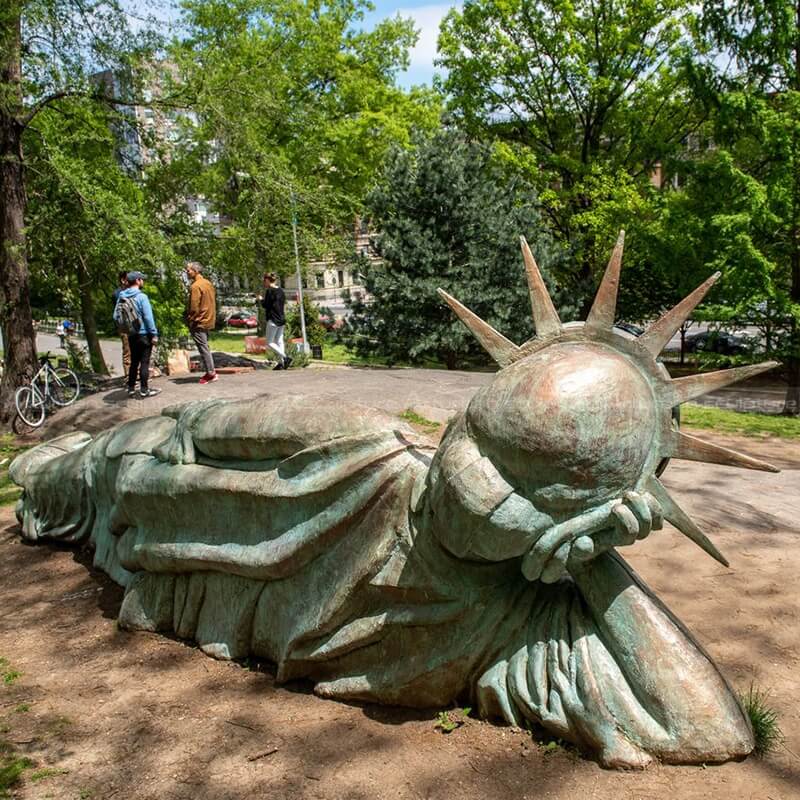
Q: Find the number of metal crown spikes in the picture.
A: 7